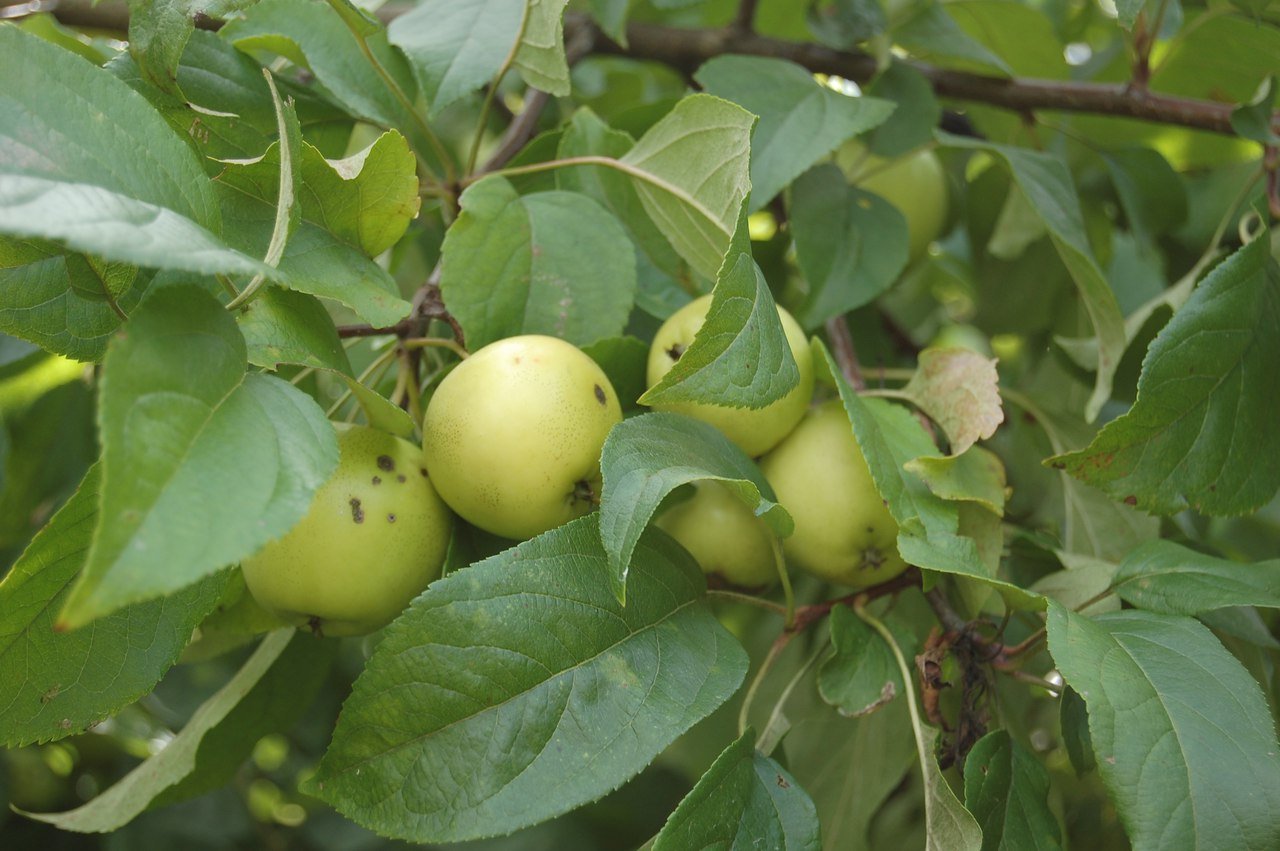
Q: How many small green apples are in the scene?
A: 6